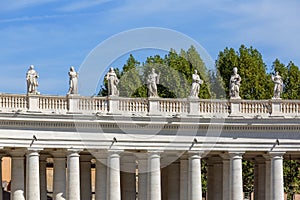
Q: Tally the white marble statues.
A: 7